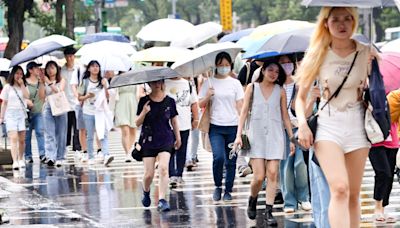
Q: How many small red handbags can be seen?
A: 0